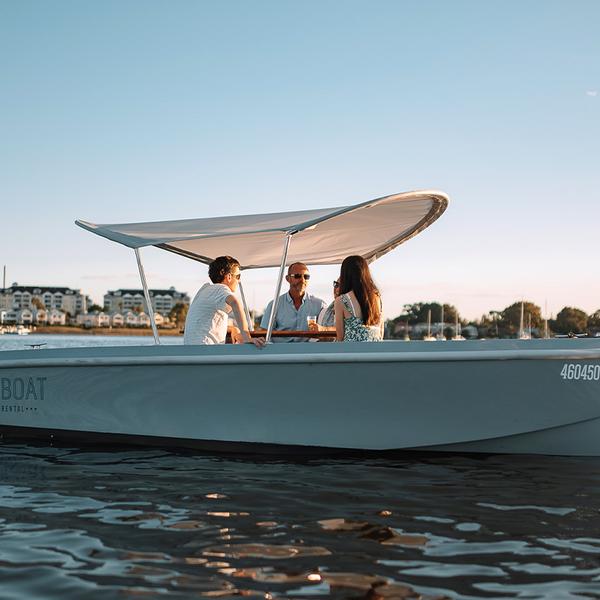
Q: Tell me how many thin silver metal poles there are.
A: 3